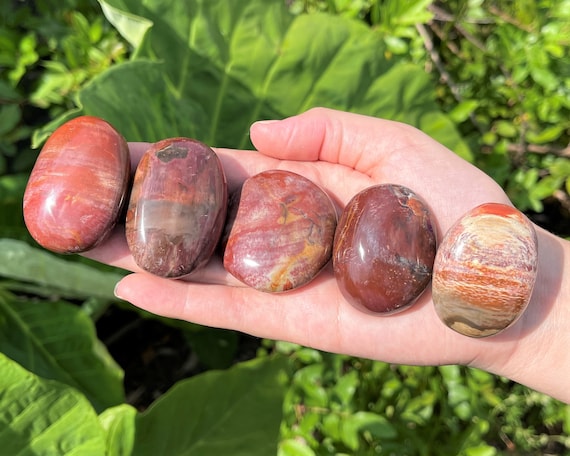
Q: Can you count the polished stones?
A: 5